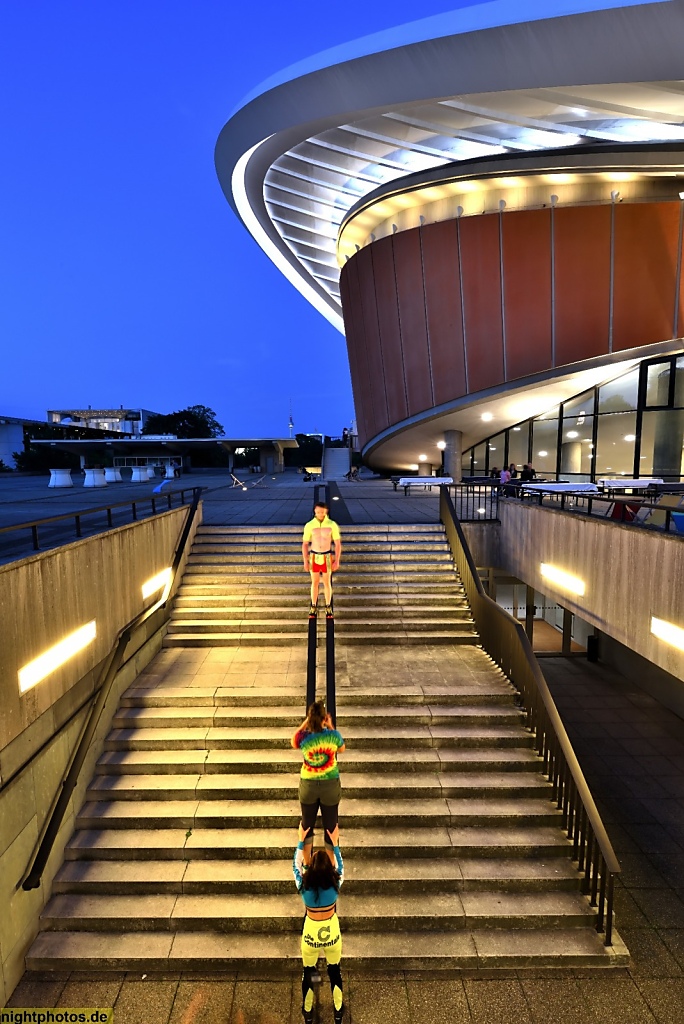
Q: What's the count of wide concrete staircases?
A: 1